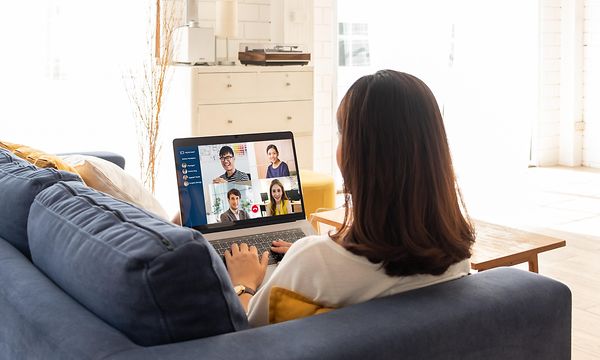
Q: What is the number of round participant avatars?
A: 4